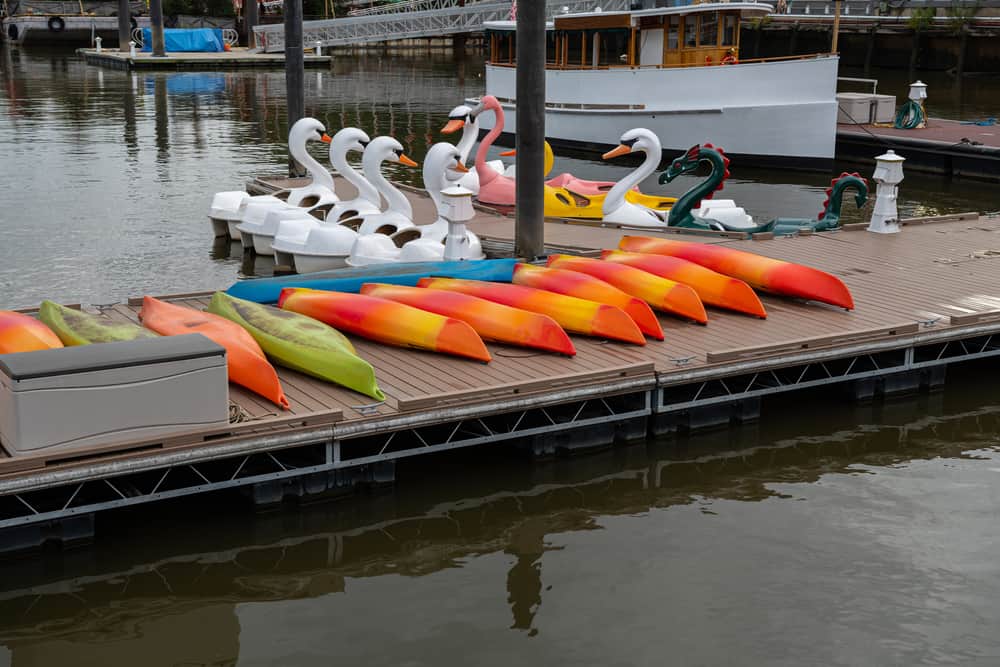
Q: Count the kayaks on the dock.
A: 12